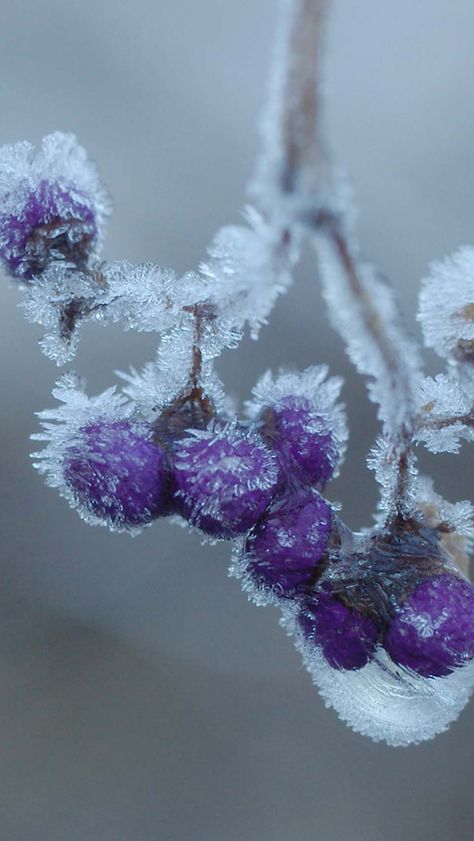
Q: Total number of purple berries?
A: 7